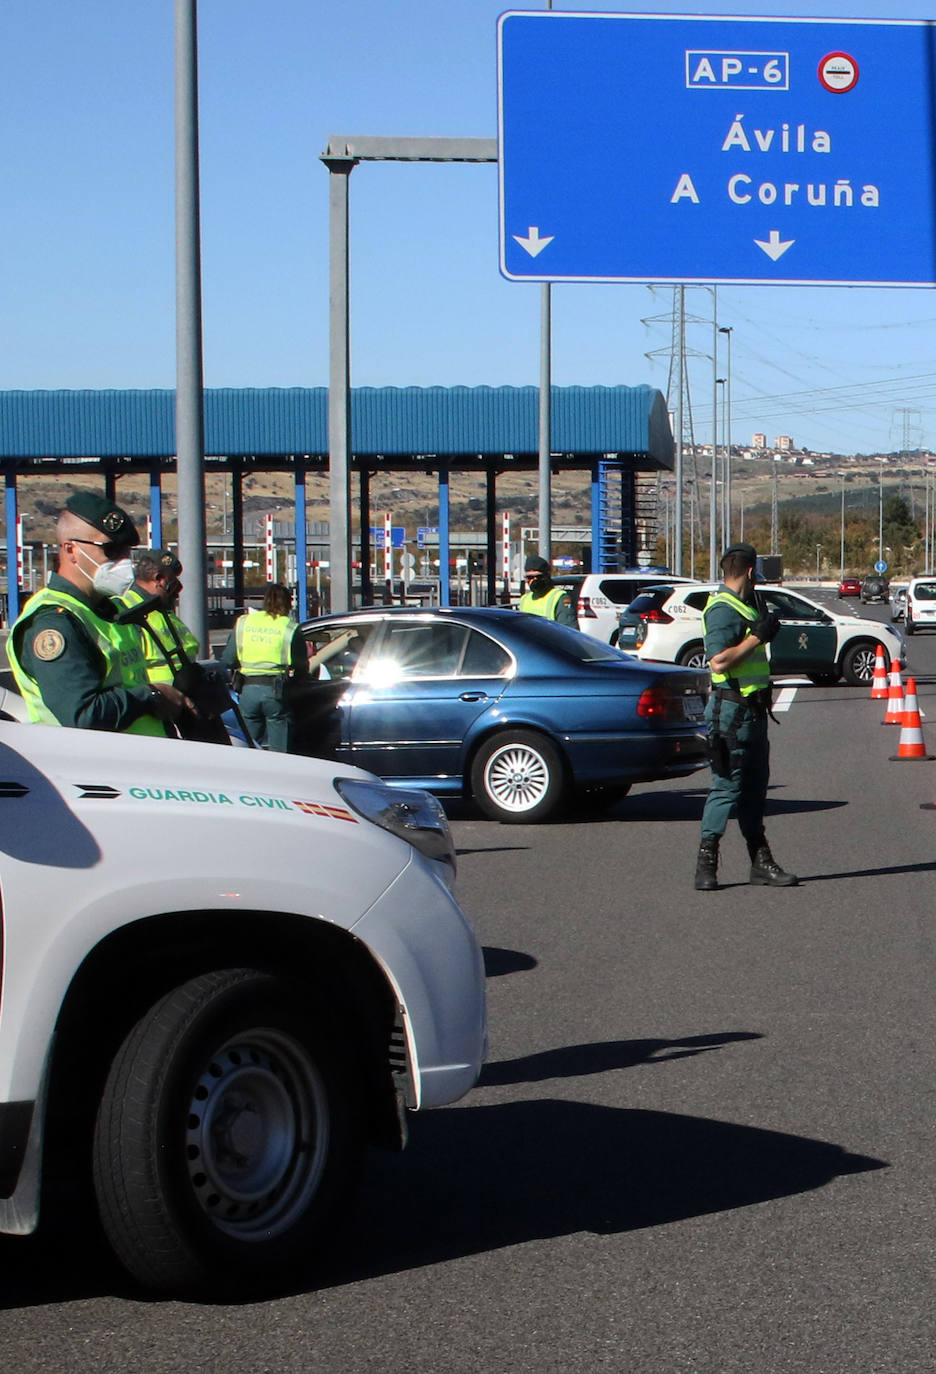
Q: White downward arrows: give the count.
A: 2